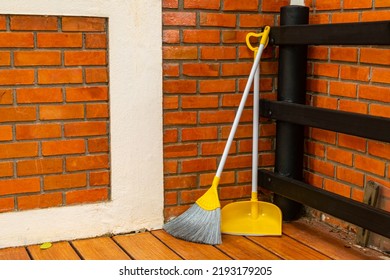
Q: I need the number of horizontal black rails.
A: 3